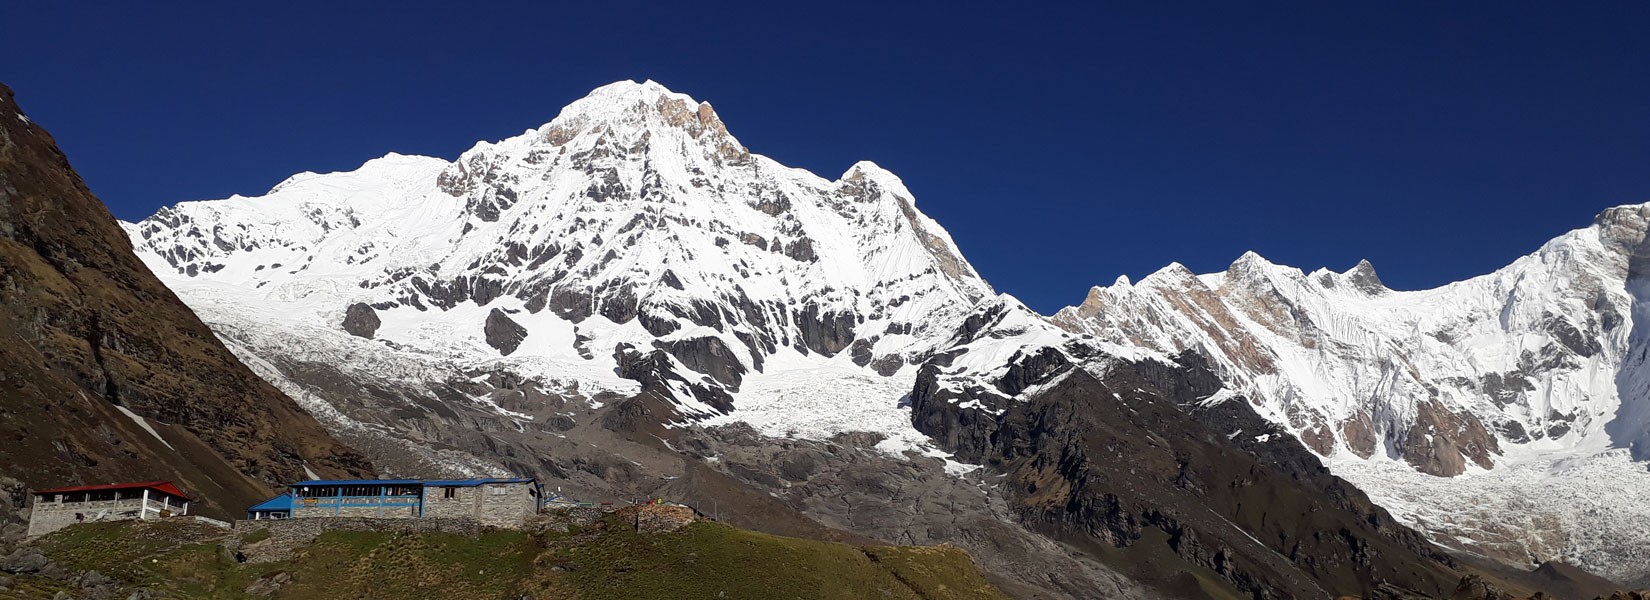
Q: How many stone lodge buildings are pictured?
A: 2